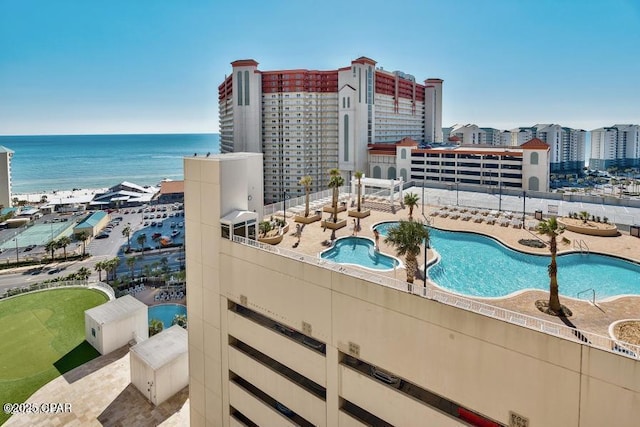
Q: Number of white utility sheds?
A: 2